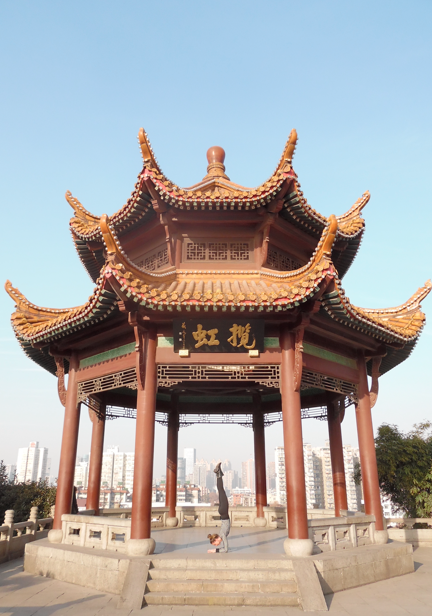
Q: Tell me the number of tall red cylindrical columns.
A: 8